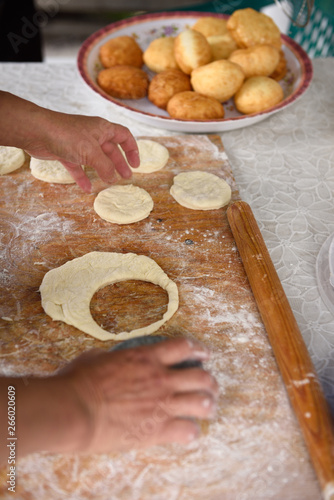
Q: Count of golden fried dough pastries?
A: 13